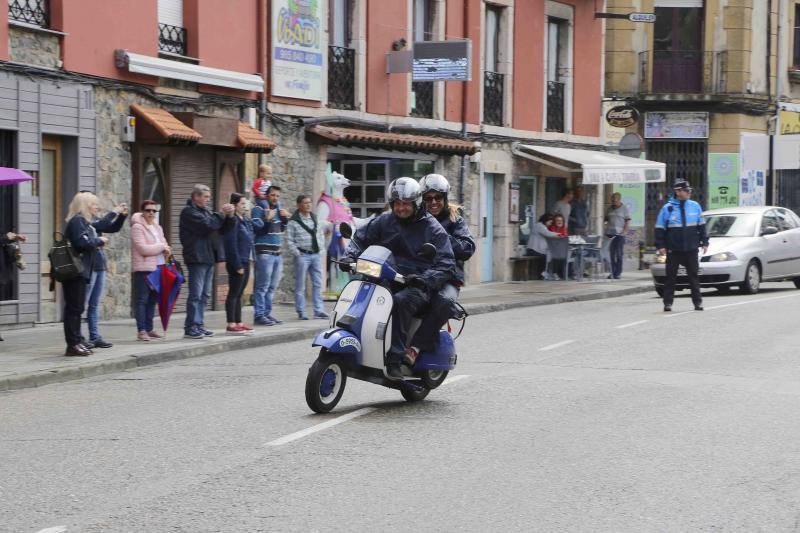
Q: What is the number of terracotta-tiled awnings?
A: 3